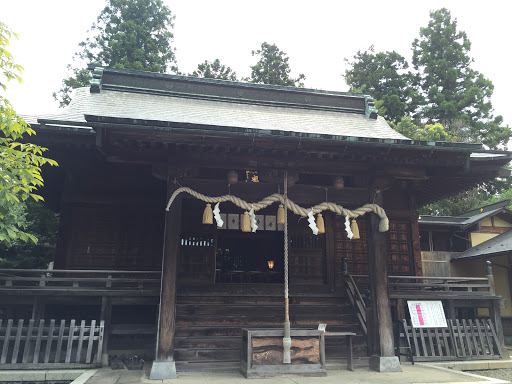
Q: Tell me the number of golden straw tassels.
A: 5